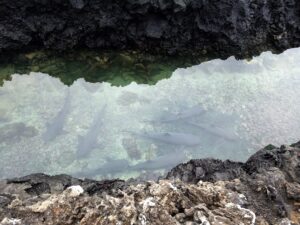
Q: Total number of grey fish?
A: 7